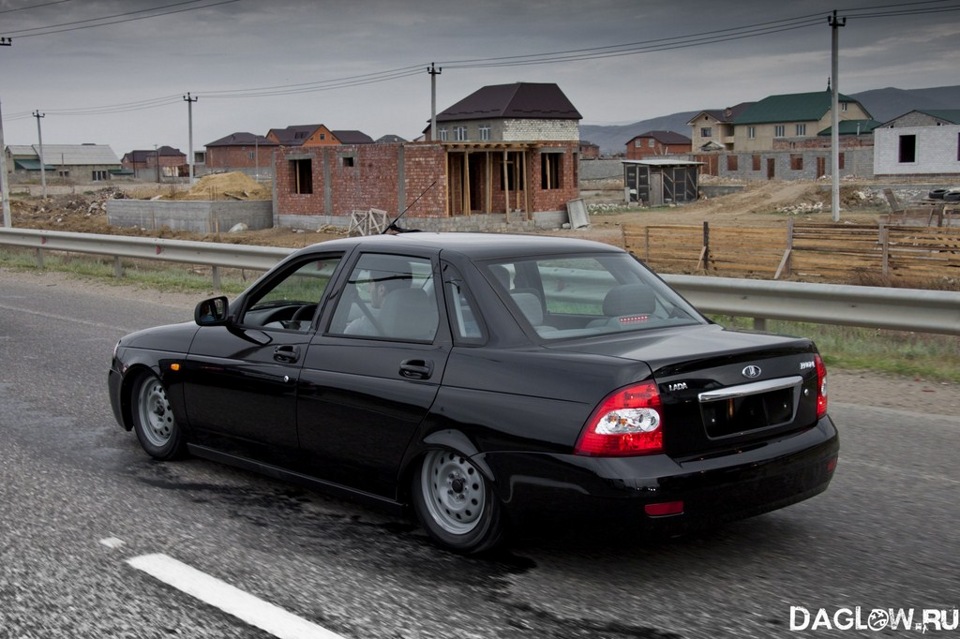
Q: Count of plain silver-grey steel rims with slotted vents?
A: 2